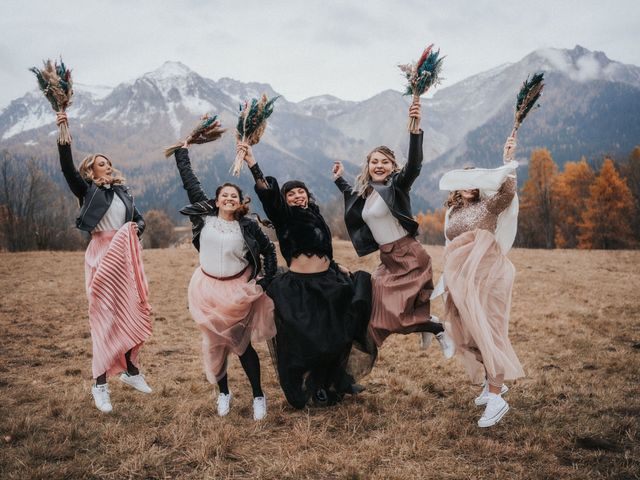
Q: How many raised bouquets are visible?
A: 5